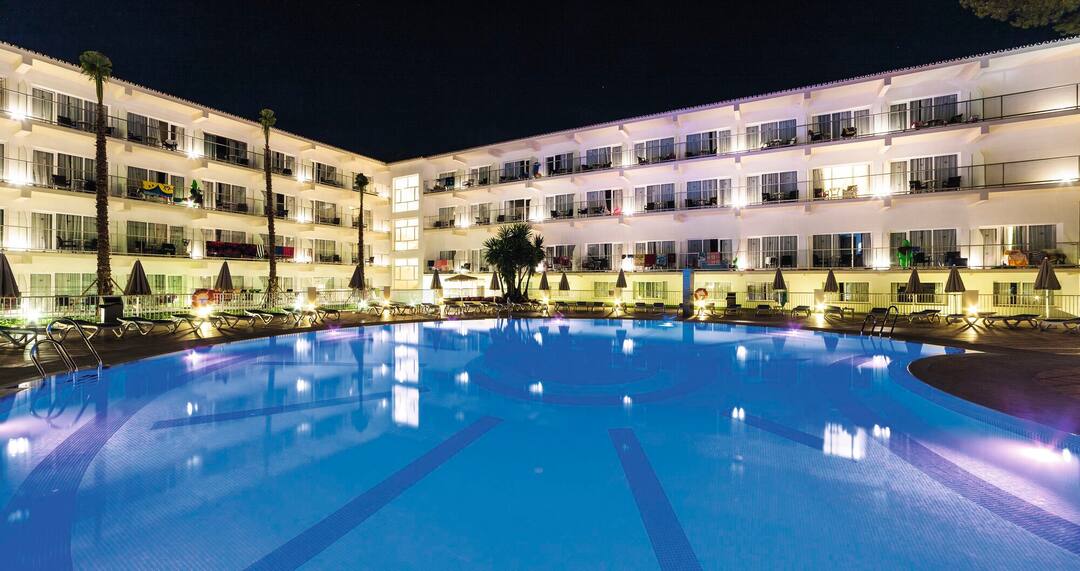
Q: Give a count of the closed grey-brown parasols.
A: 14